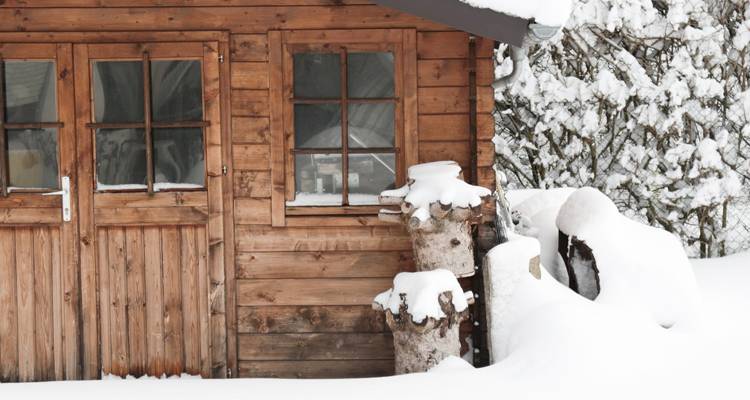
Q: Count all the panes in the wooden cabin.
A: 12